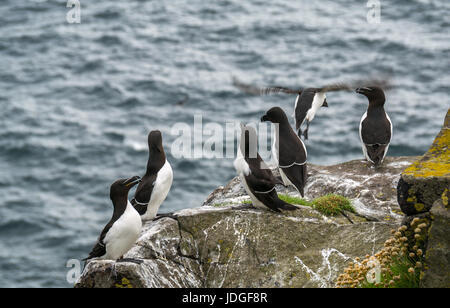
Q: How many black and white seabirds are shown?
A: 6